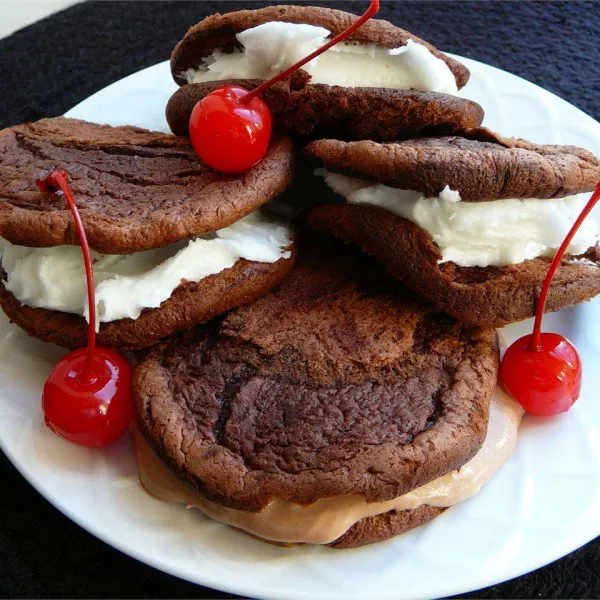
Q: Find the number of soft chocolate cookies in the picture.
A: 8